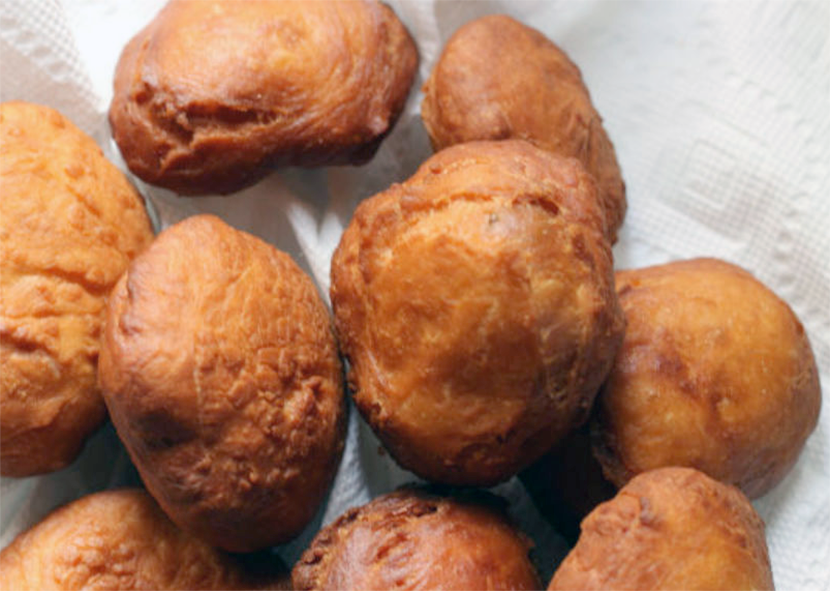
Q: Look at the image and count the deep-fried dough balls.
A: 9